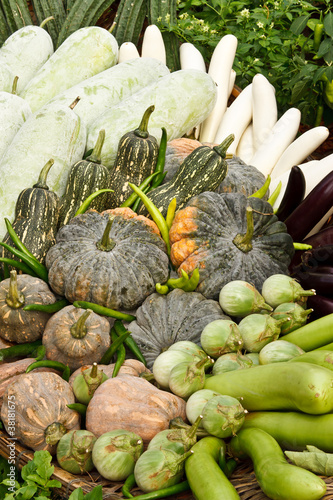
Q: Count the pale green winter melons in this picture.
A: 6